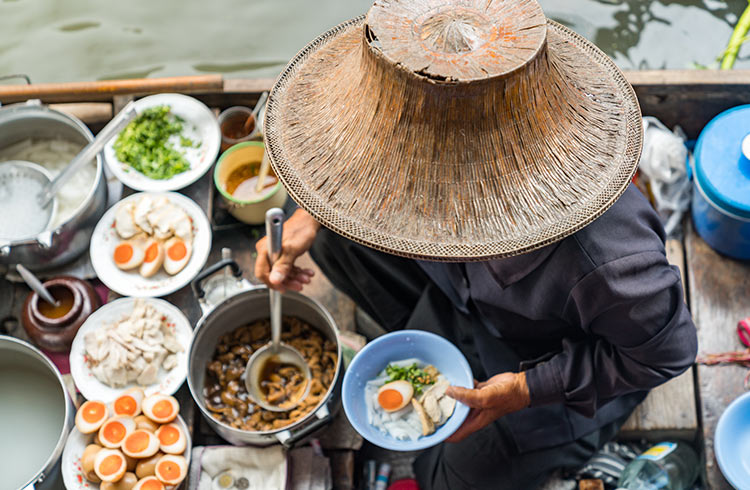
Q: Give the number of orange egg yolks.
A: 13